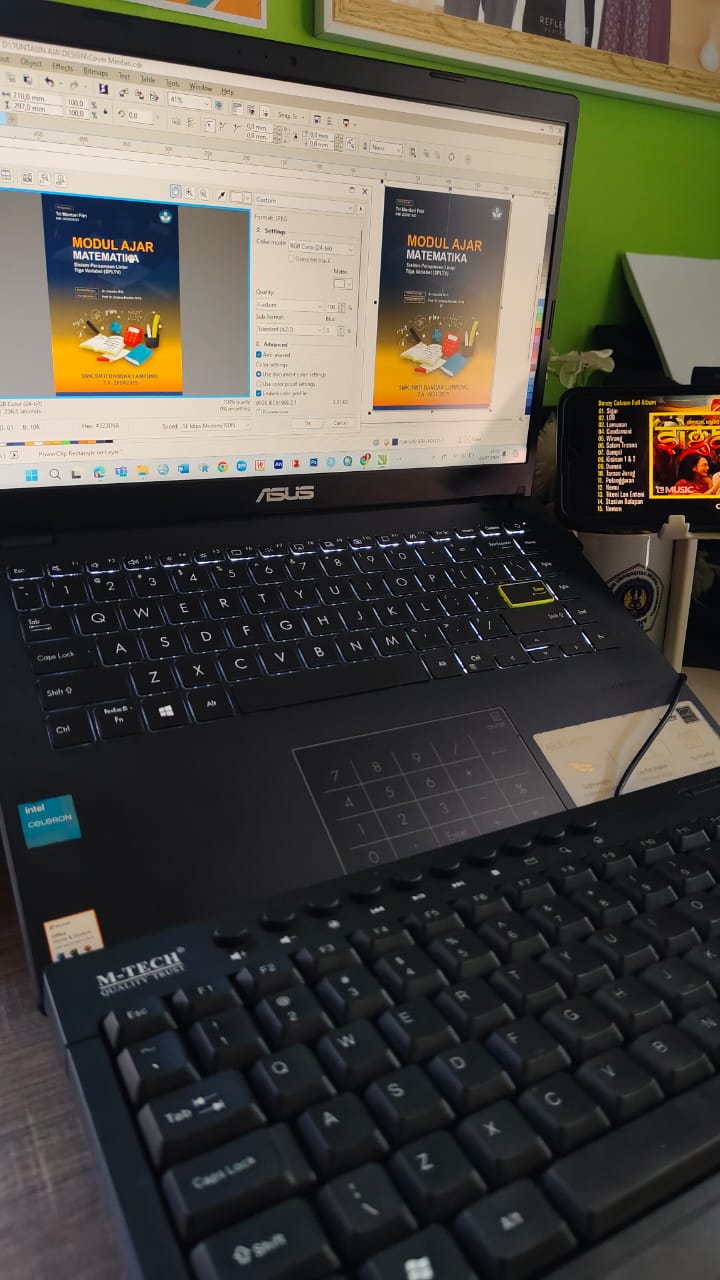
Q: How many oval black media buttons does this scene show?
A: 10